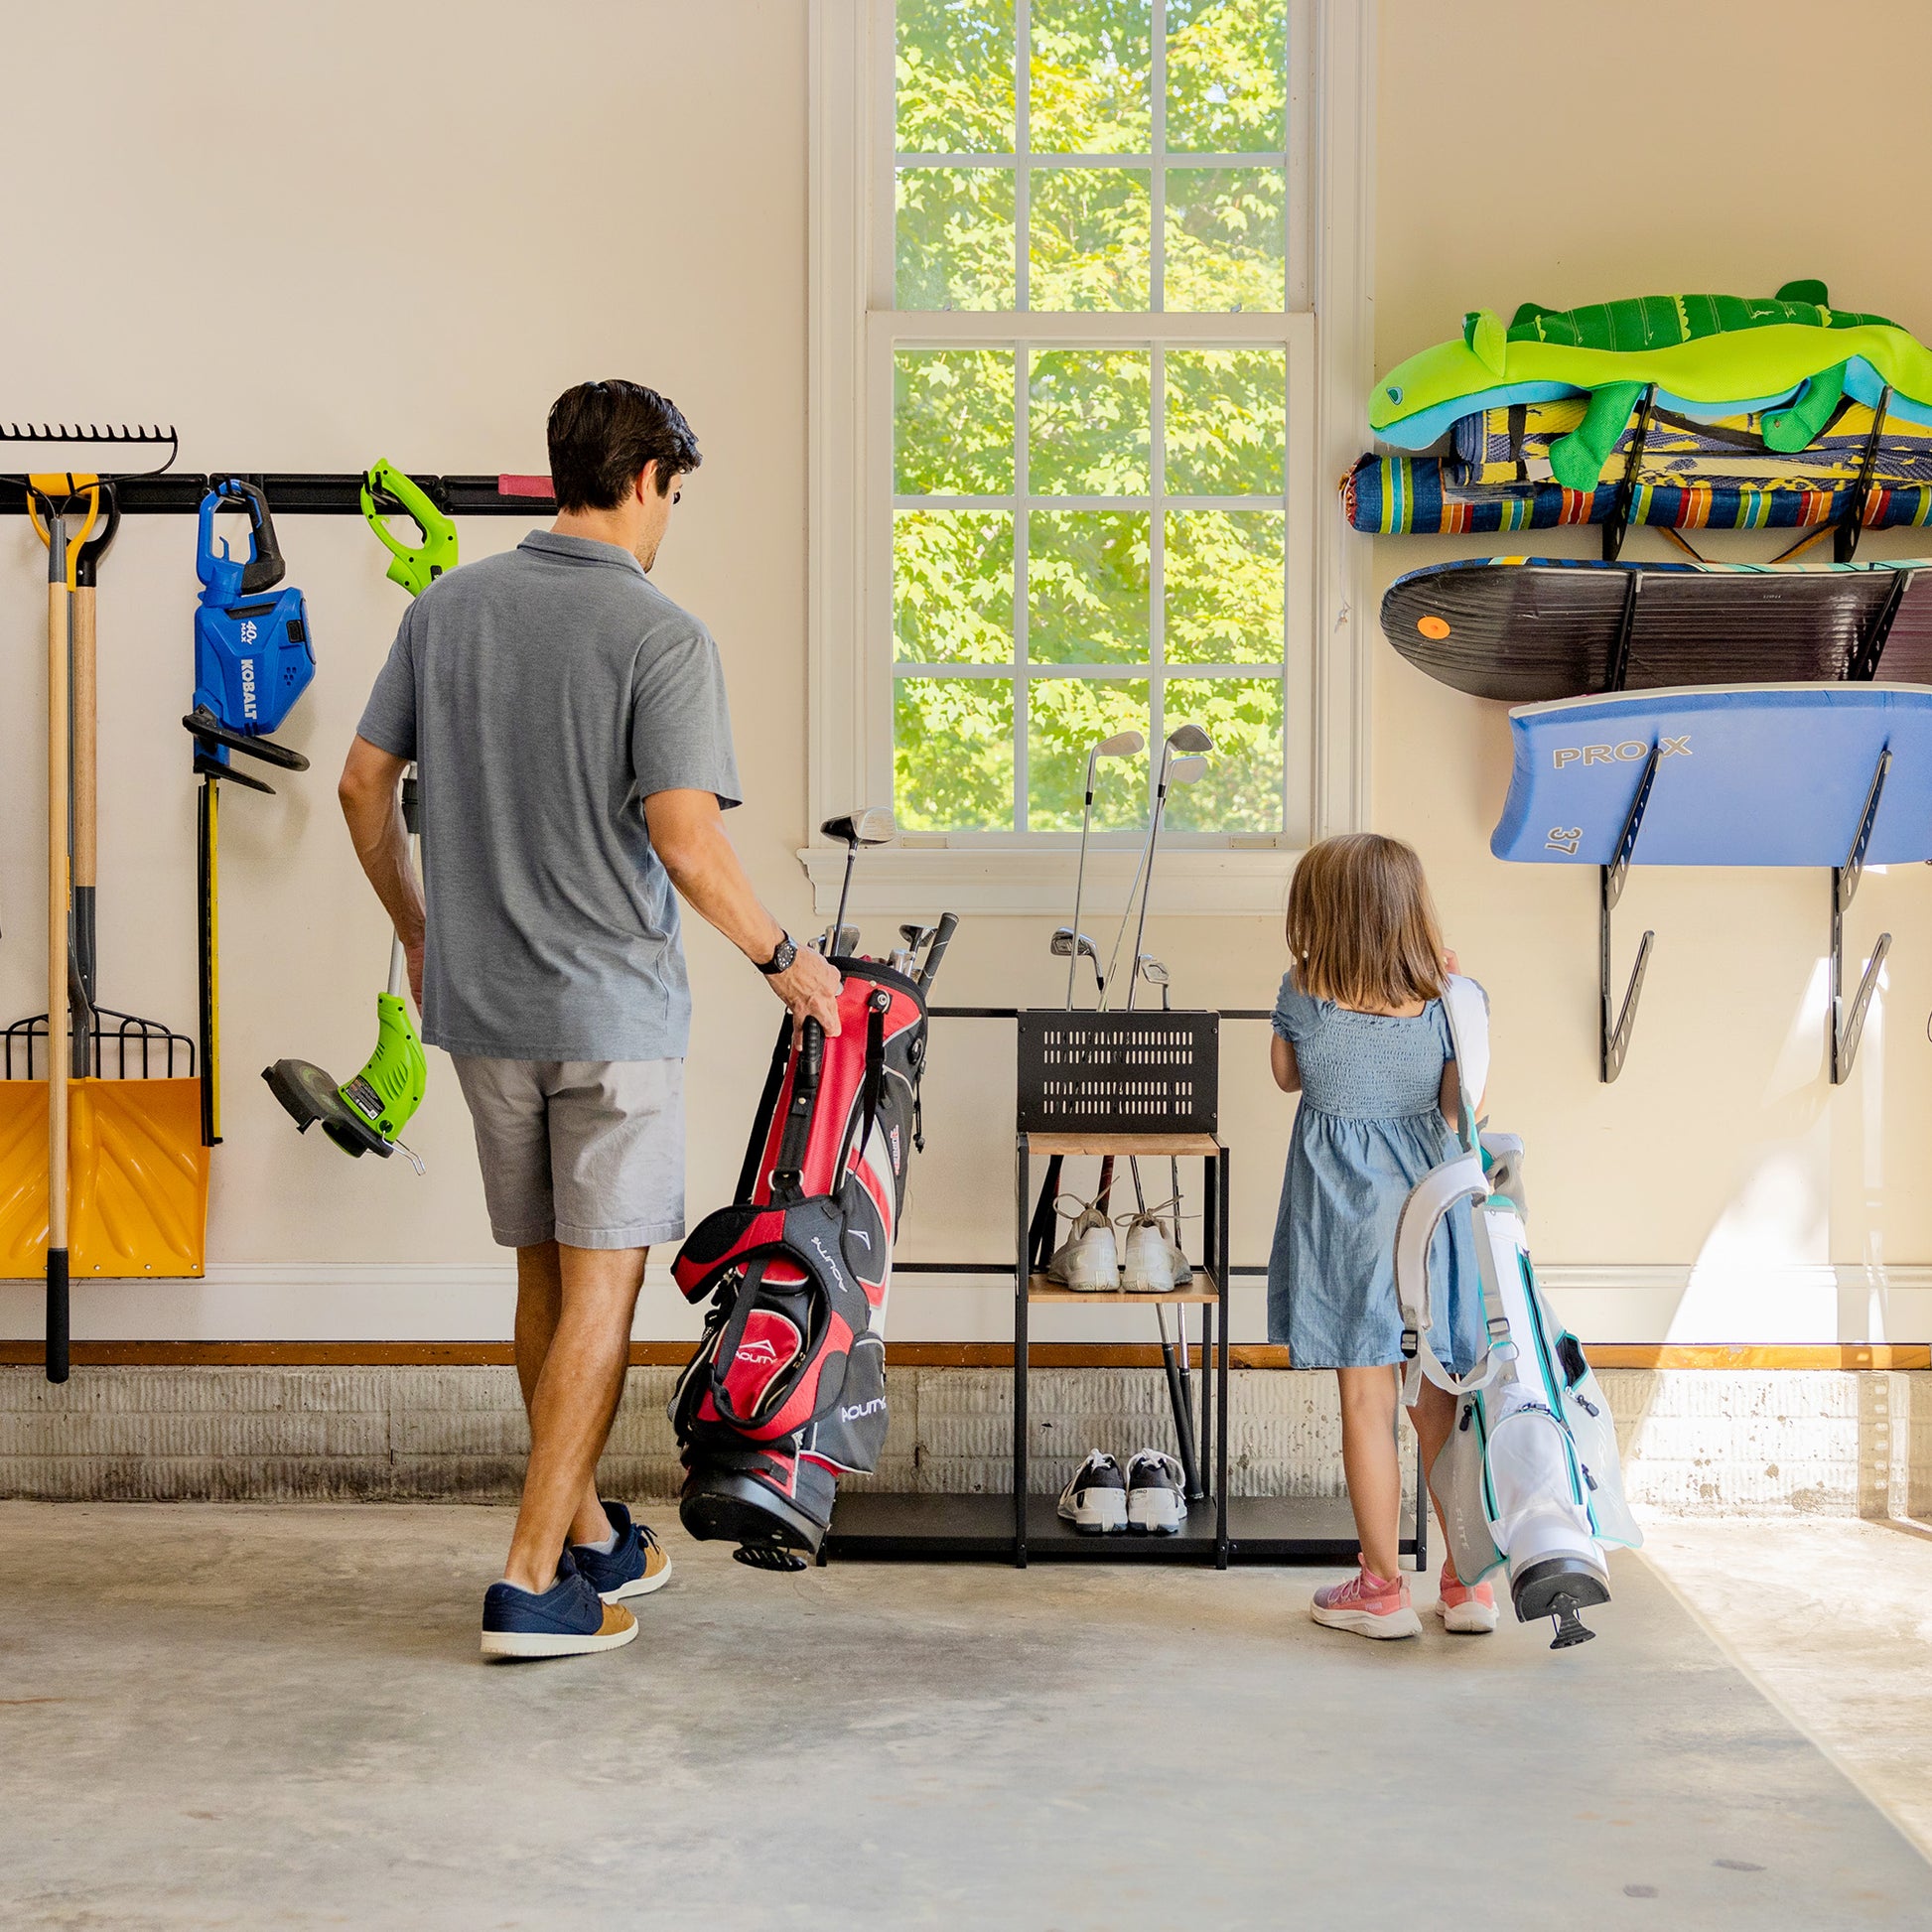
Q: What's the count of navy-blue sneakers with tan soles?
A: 2